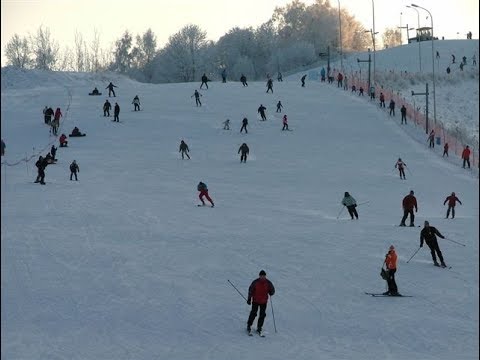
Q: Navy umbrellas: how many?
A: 0